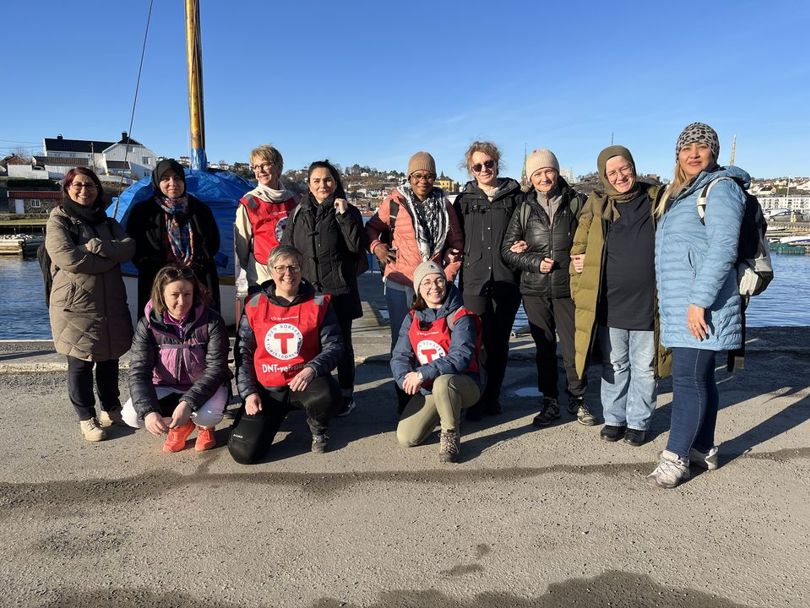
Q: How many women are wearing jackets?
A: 12